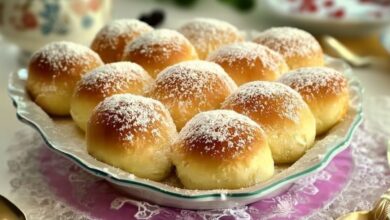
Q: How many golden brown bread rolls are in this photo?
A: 12